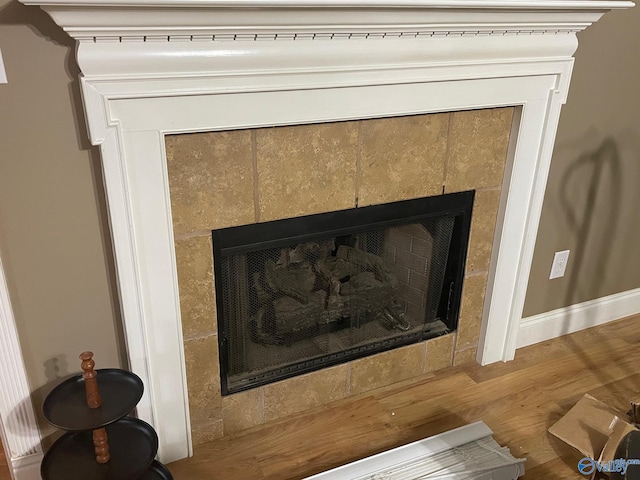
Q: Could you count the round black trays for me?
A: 3